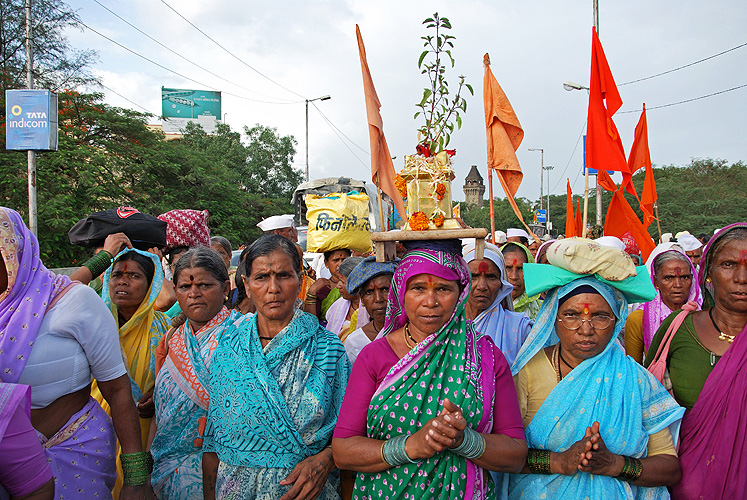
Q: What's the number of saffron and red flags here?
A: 7